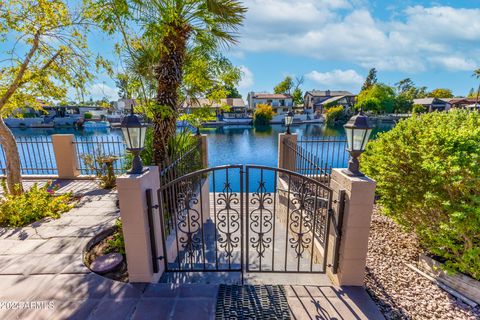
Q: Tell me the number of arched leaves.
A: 2